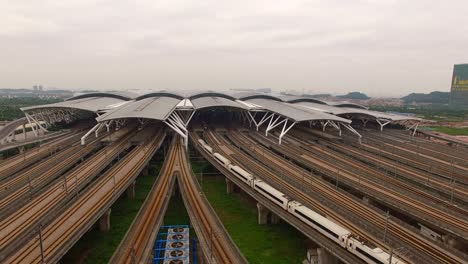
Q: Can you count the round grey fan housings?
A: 5